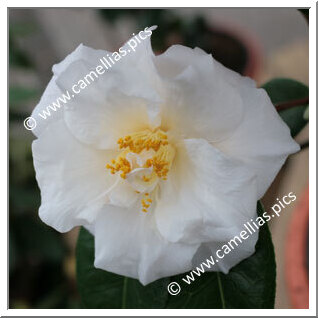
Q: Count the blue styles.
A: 0